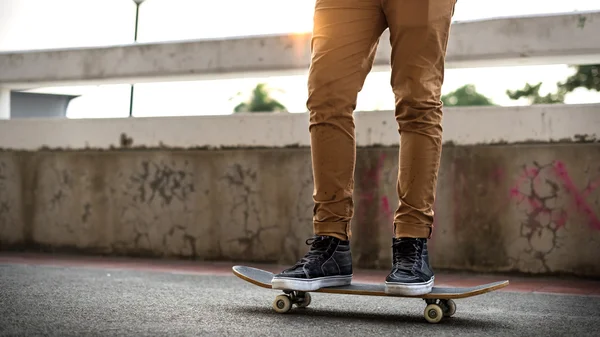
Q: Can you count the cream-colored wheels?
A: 4